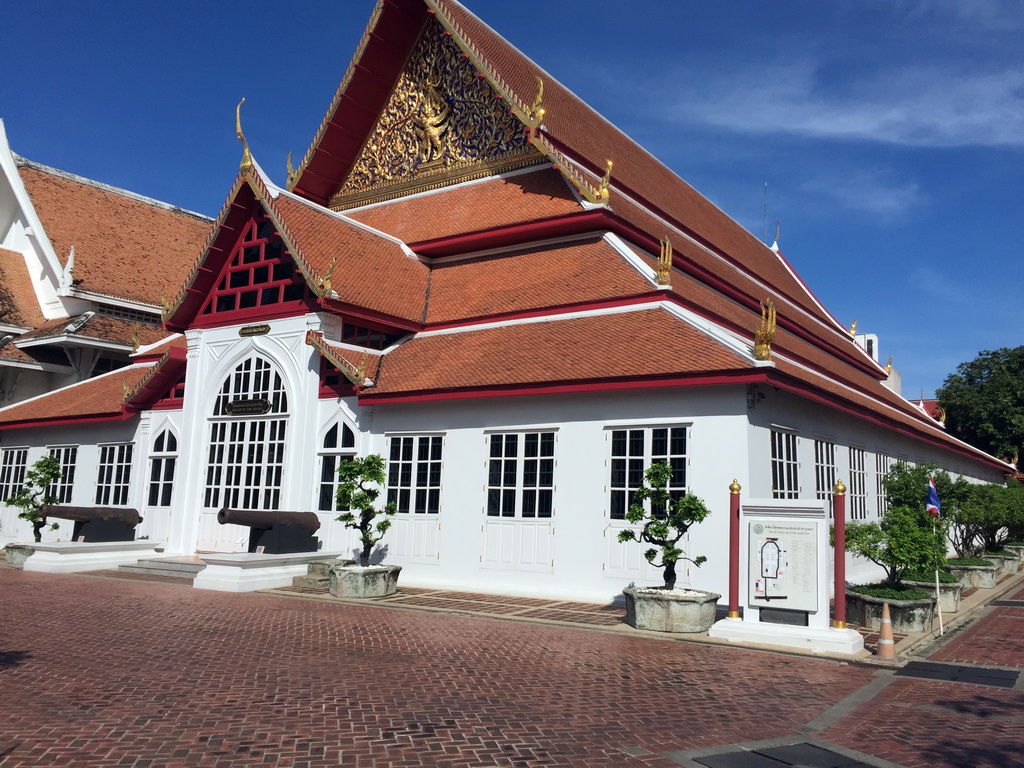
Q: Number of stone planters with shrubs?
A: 8